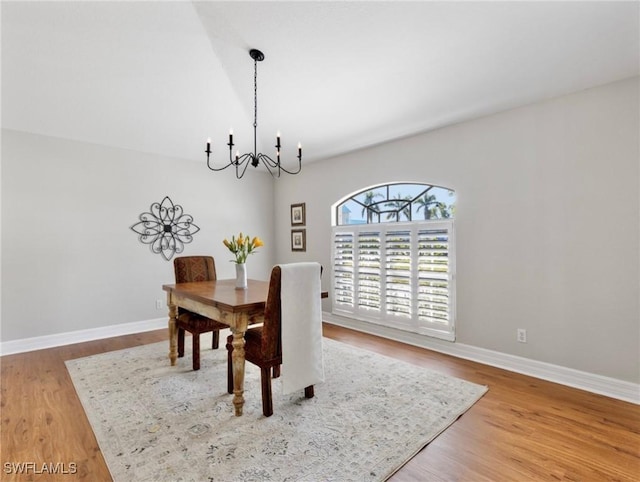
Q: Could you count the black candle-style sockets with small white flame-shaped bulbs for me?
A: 6